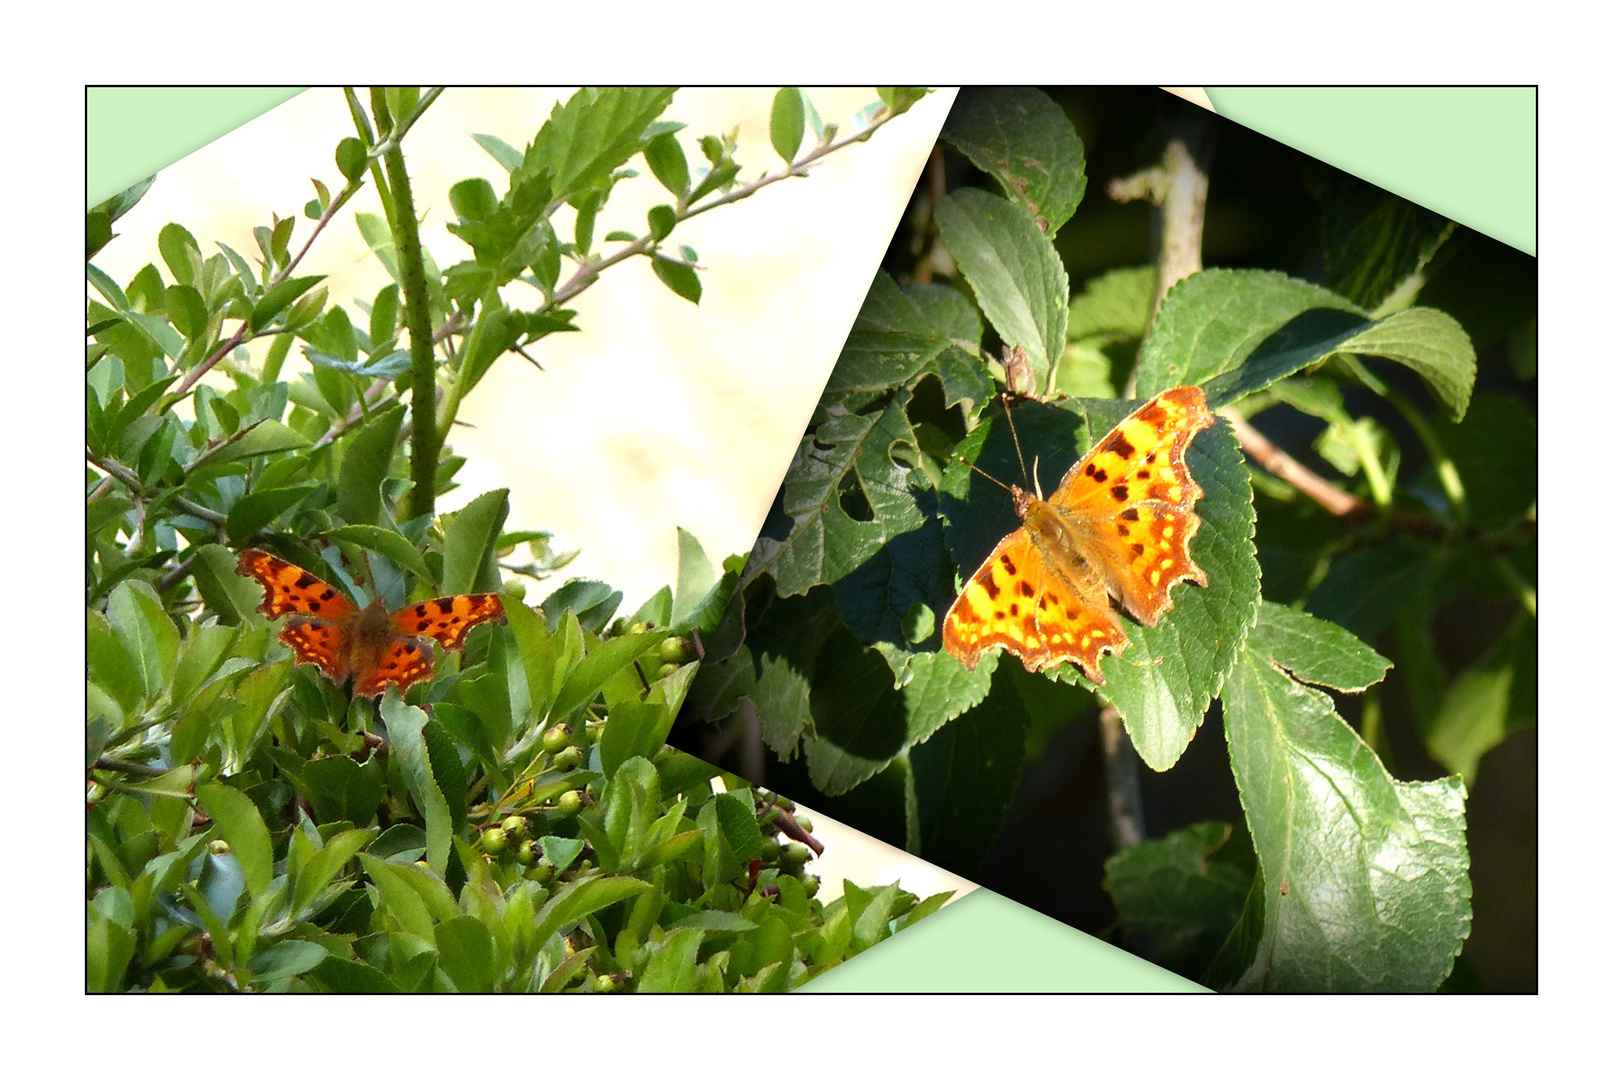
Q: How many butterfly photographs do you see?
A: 2